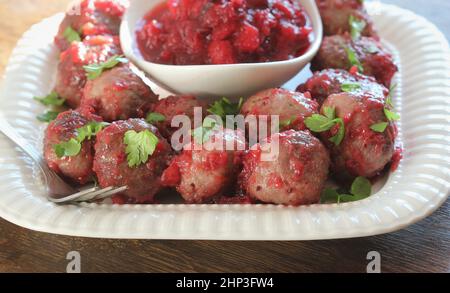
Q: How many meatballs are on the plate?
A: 13